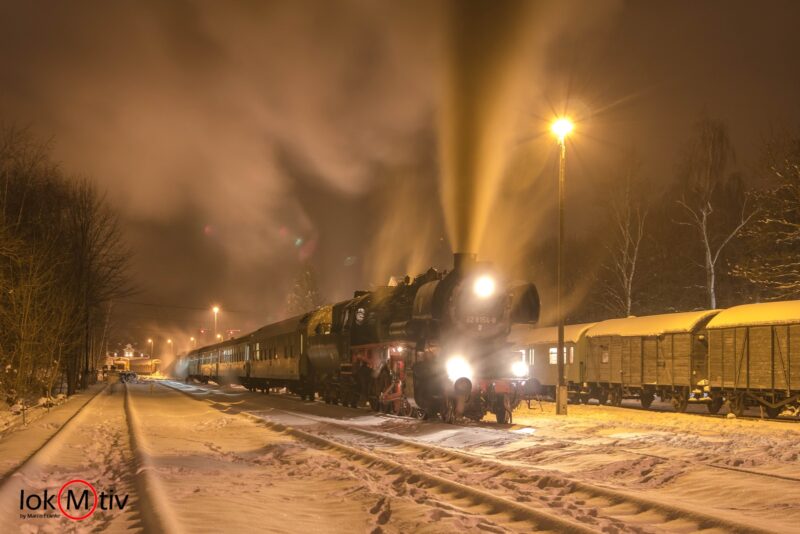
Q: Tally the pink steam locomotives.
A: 0